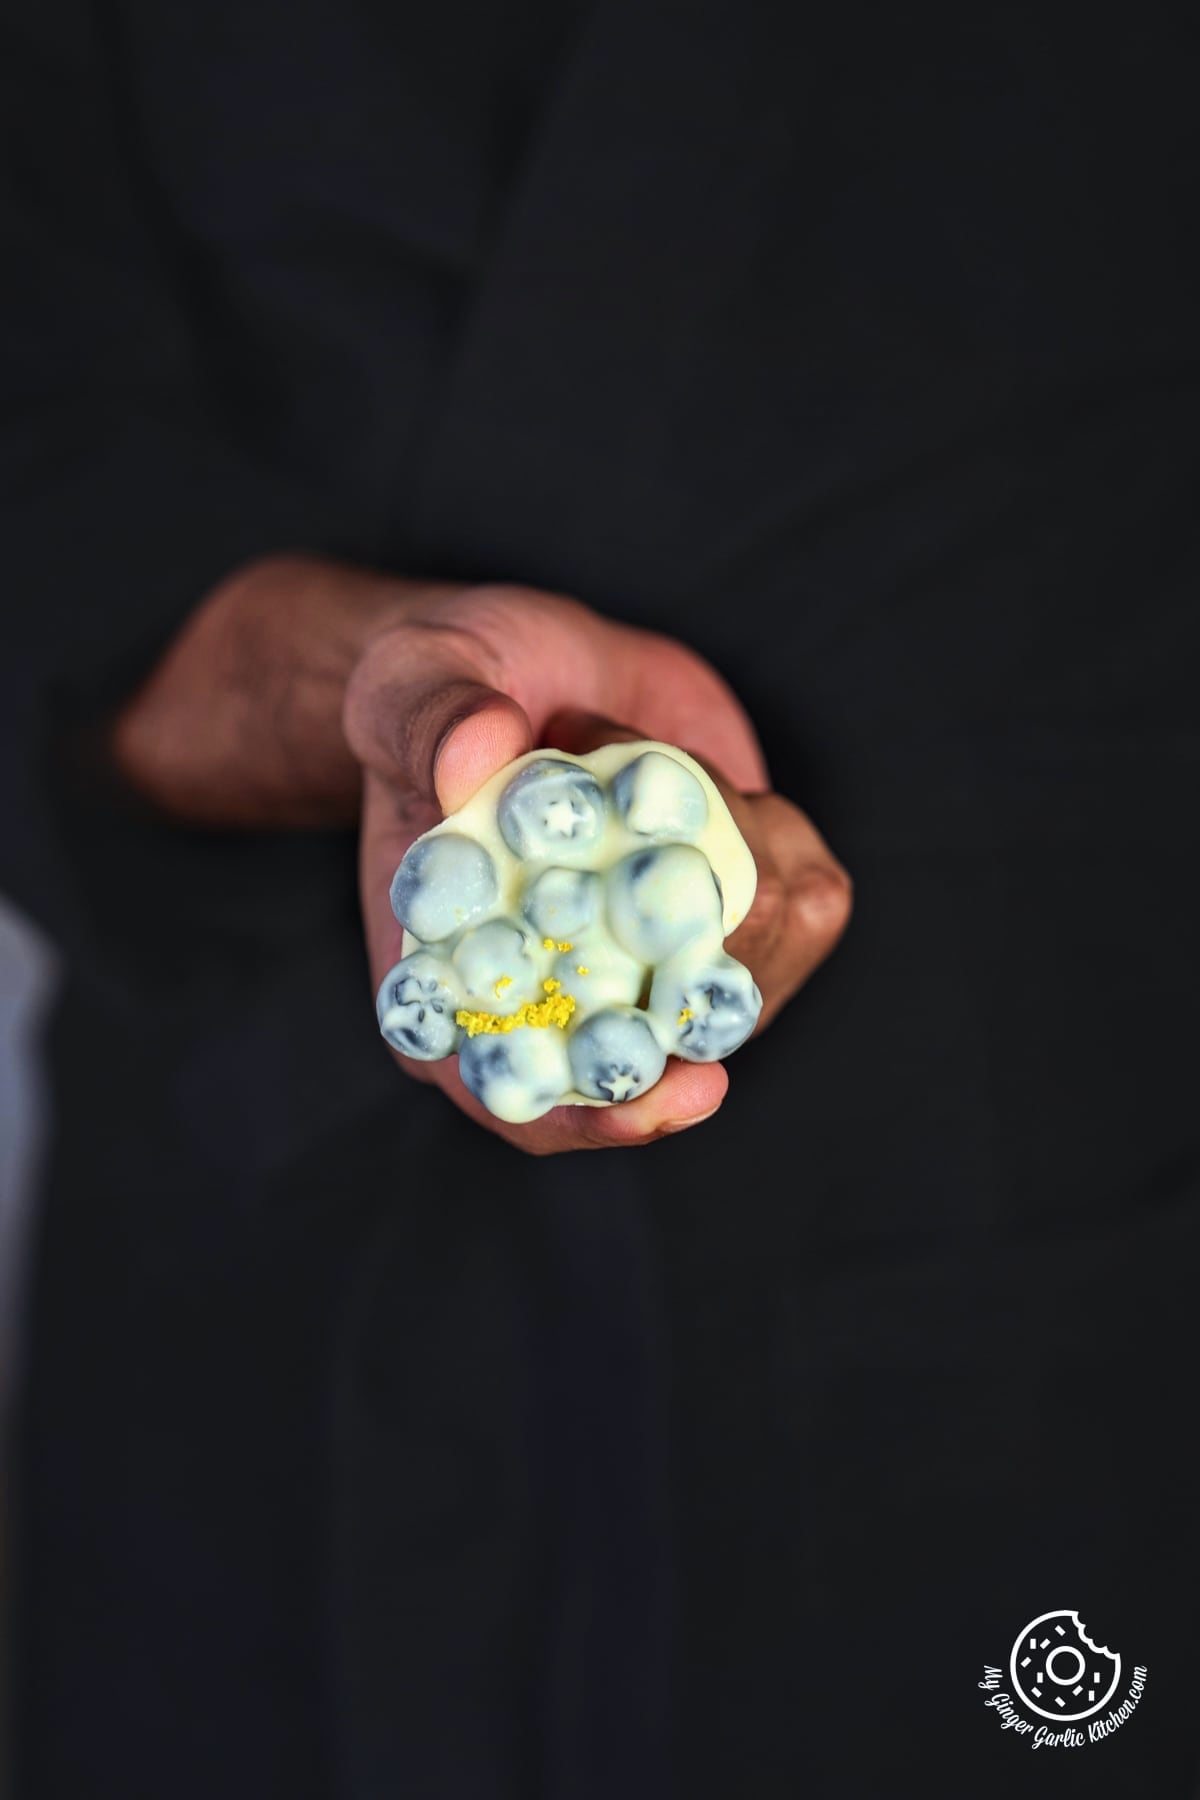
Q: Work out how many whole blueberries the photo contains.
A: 11